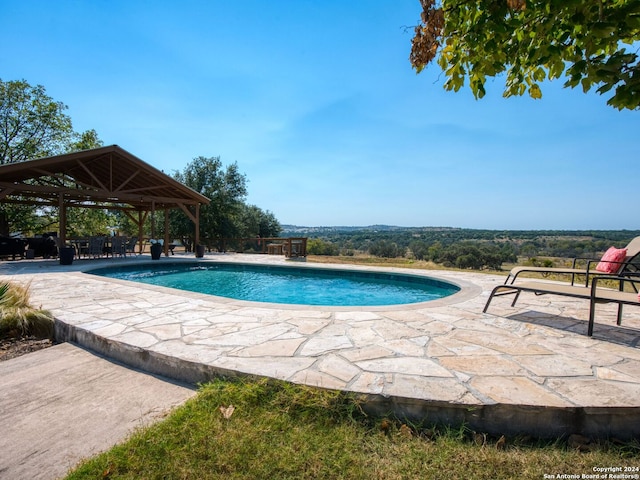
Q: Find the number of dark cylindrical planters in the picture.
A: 3